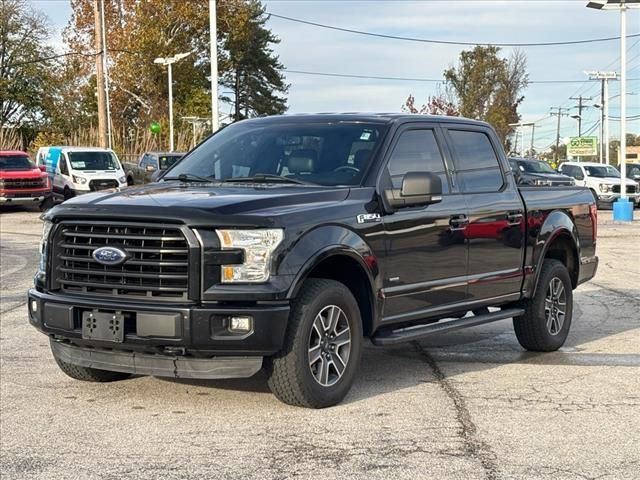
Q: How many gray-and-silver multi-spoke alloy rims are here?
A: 2